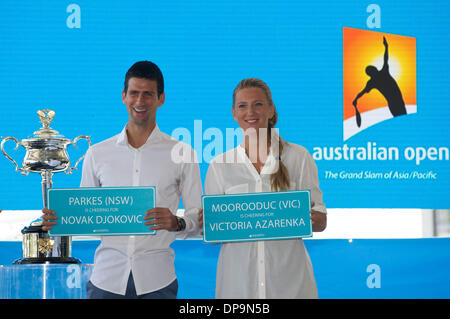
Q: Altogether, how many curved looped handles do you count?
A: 2